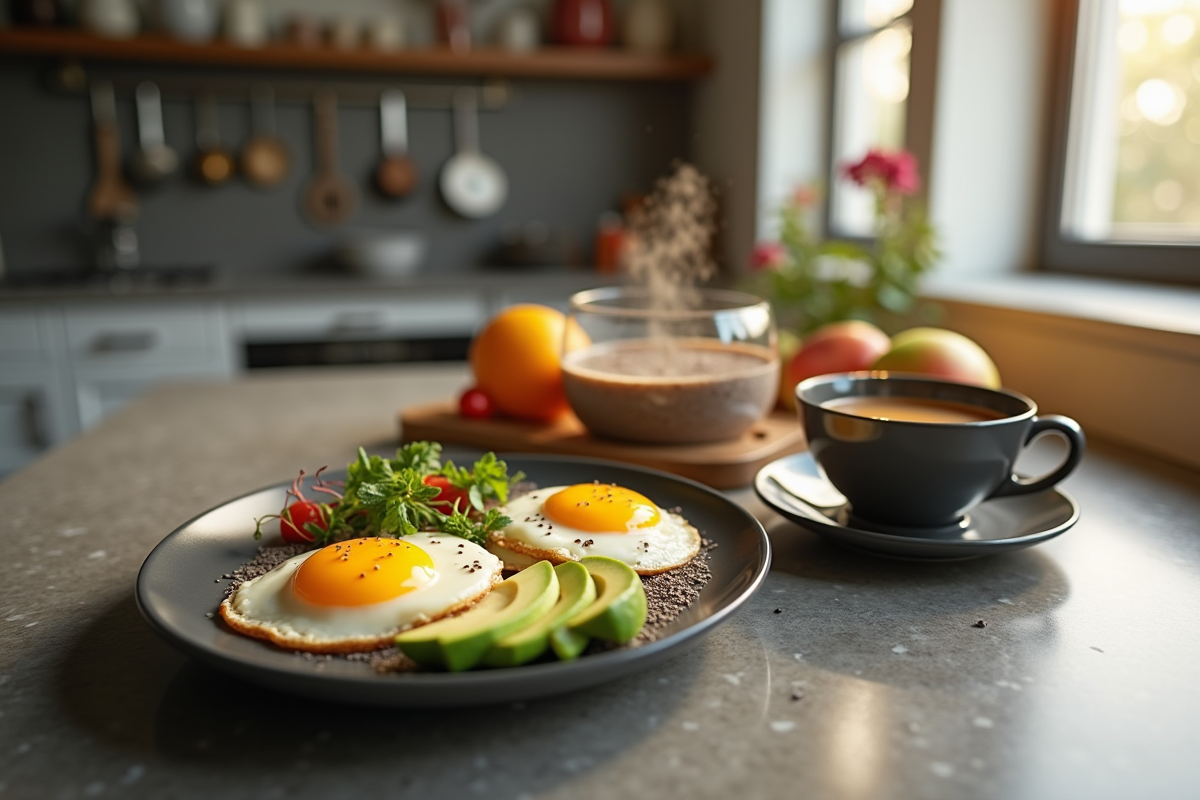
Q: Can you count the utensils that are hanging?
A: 7